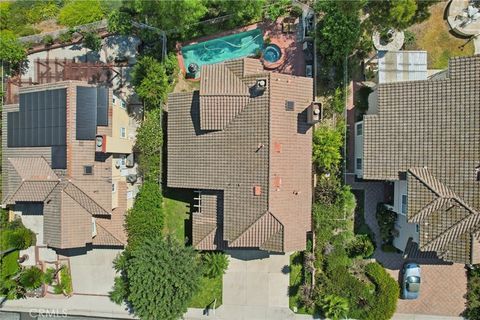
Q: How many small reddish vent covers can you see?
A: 3